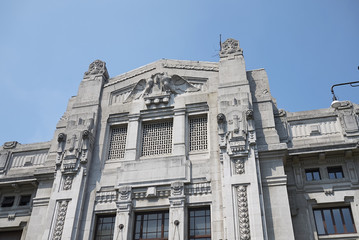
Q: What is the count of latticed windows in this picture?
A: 3